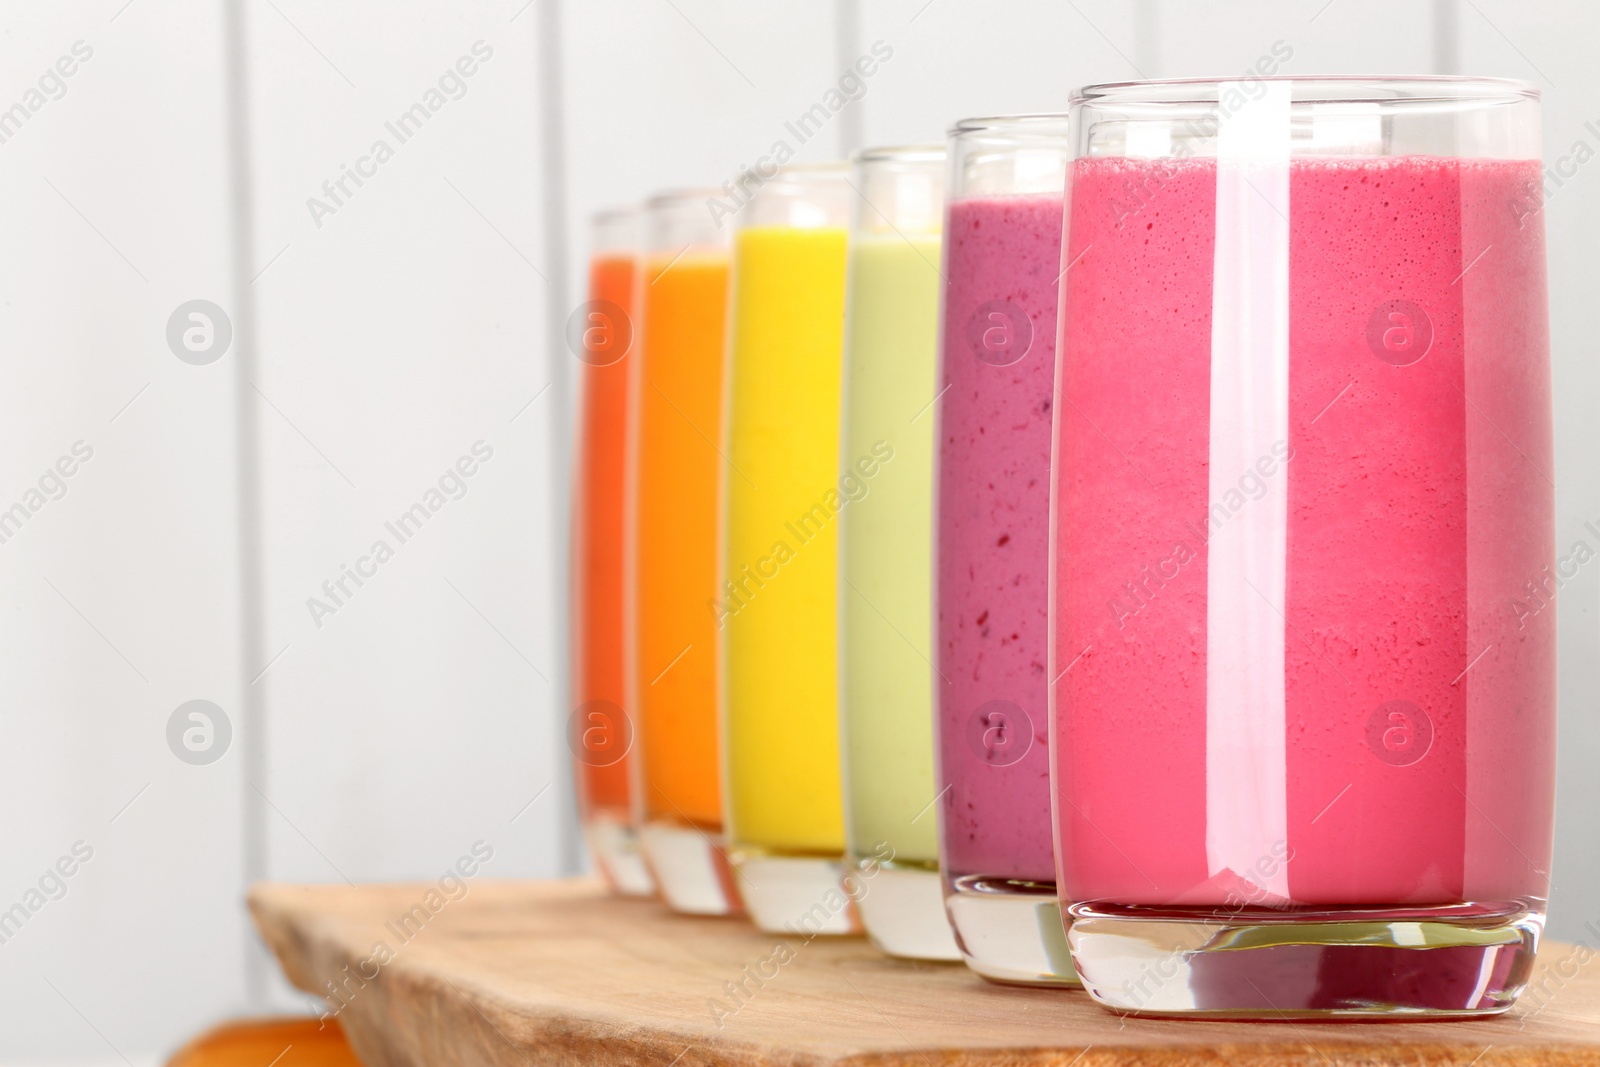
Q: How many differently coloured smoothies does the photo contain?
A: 6